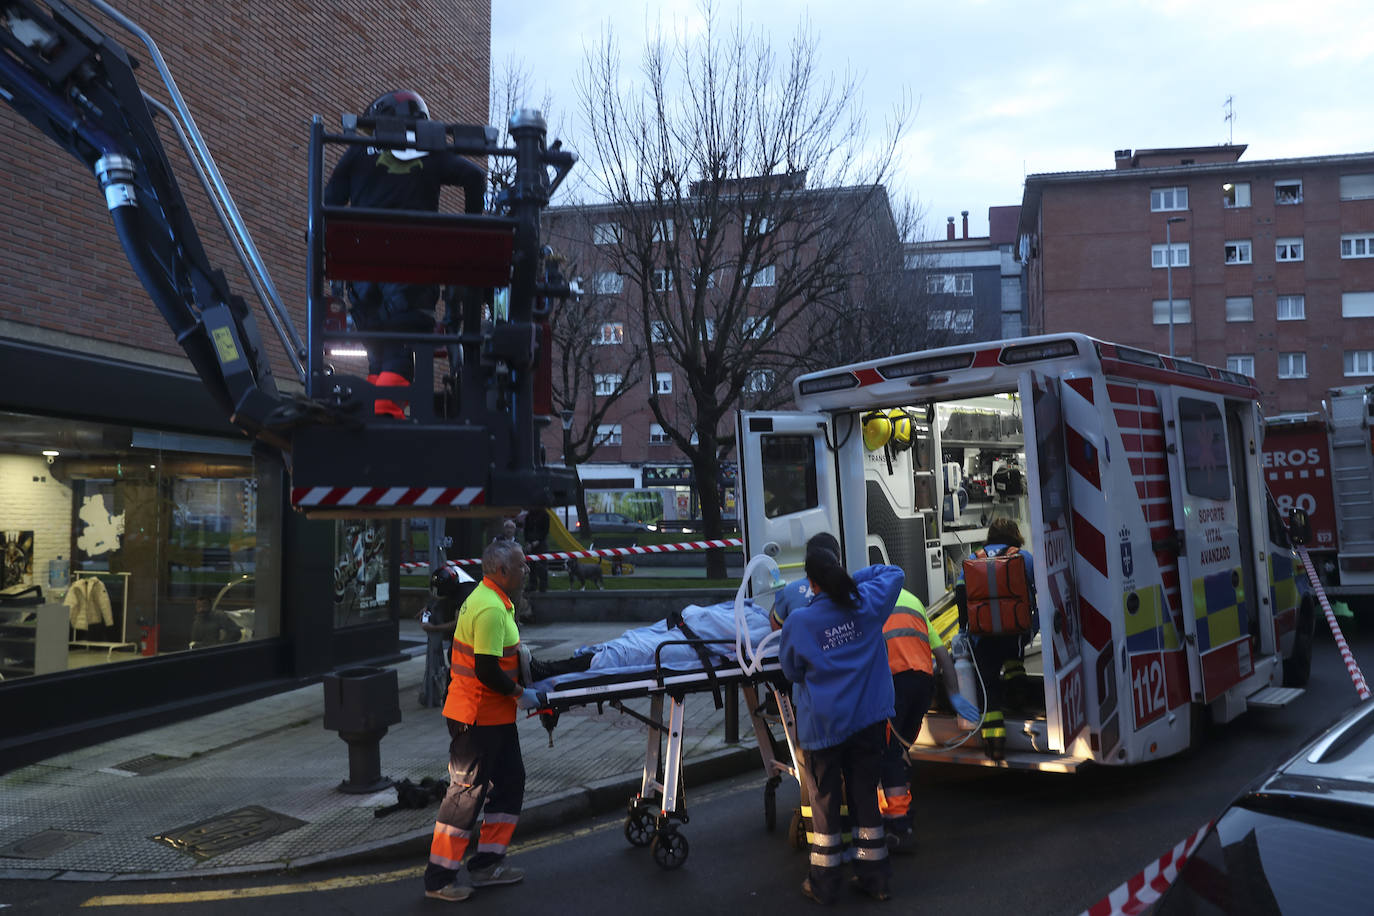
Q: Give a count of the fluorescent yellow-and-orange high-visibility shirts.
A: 2